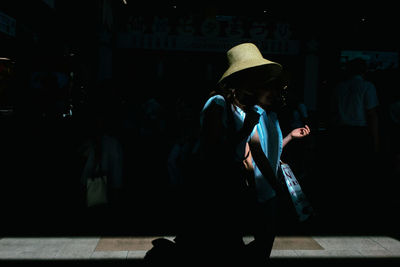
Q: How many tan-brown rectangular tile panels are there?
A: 2